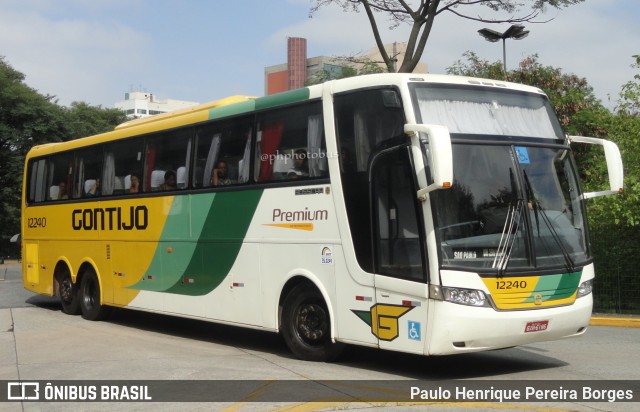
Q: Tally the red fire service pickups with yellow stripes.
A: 0